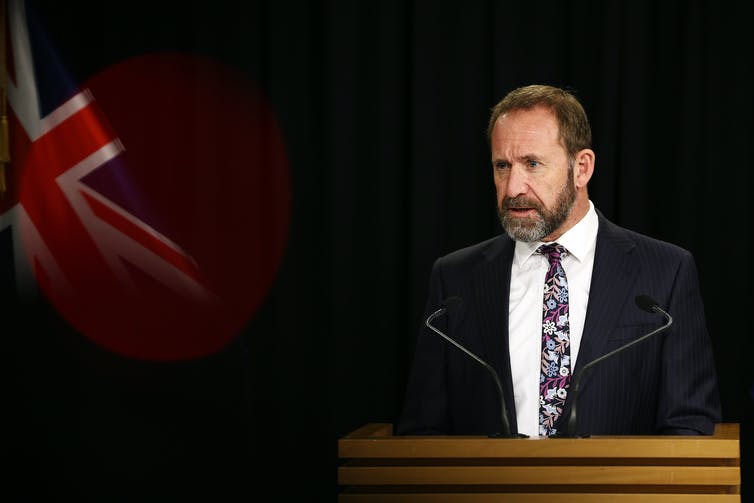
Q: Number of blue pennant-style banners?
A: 0